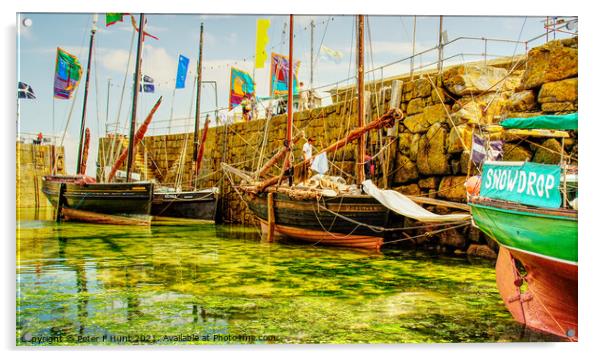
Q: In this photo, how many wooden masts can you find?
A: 5